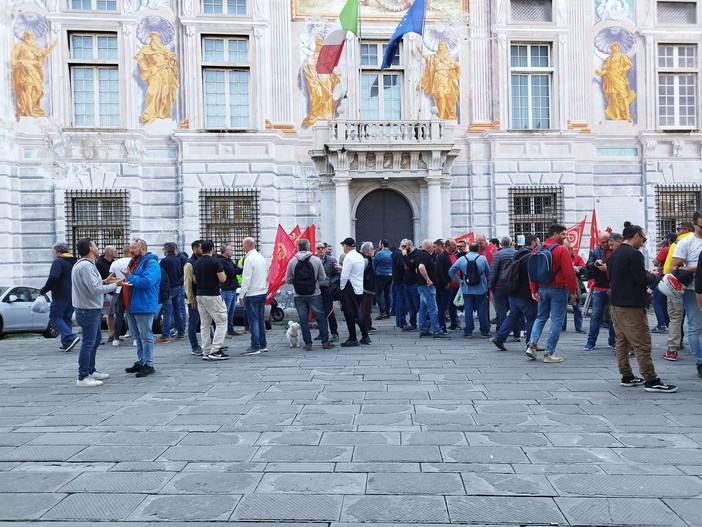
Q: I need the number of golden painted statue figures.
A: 5